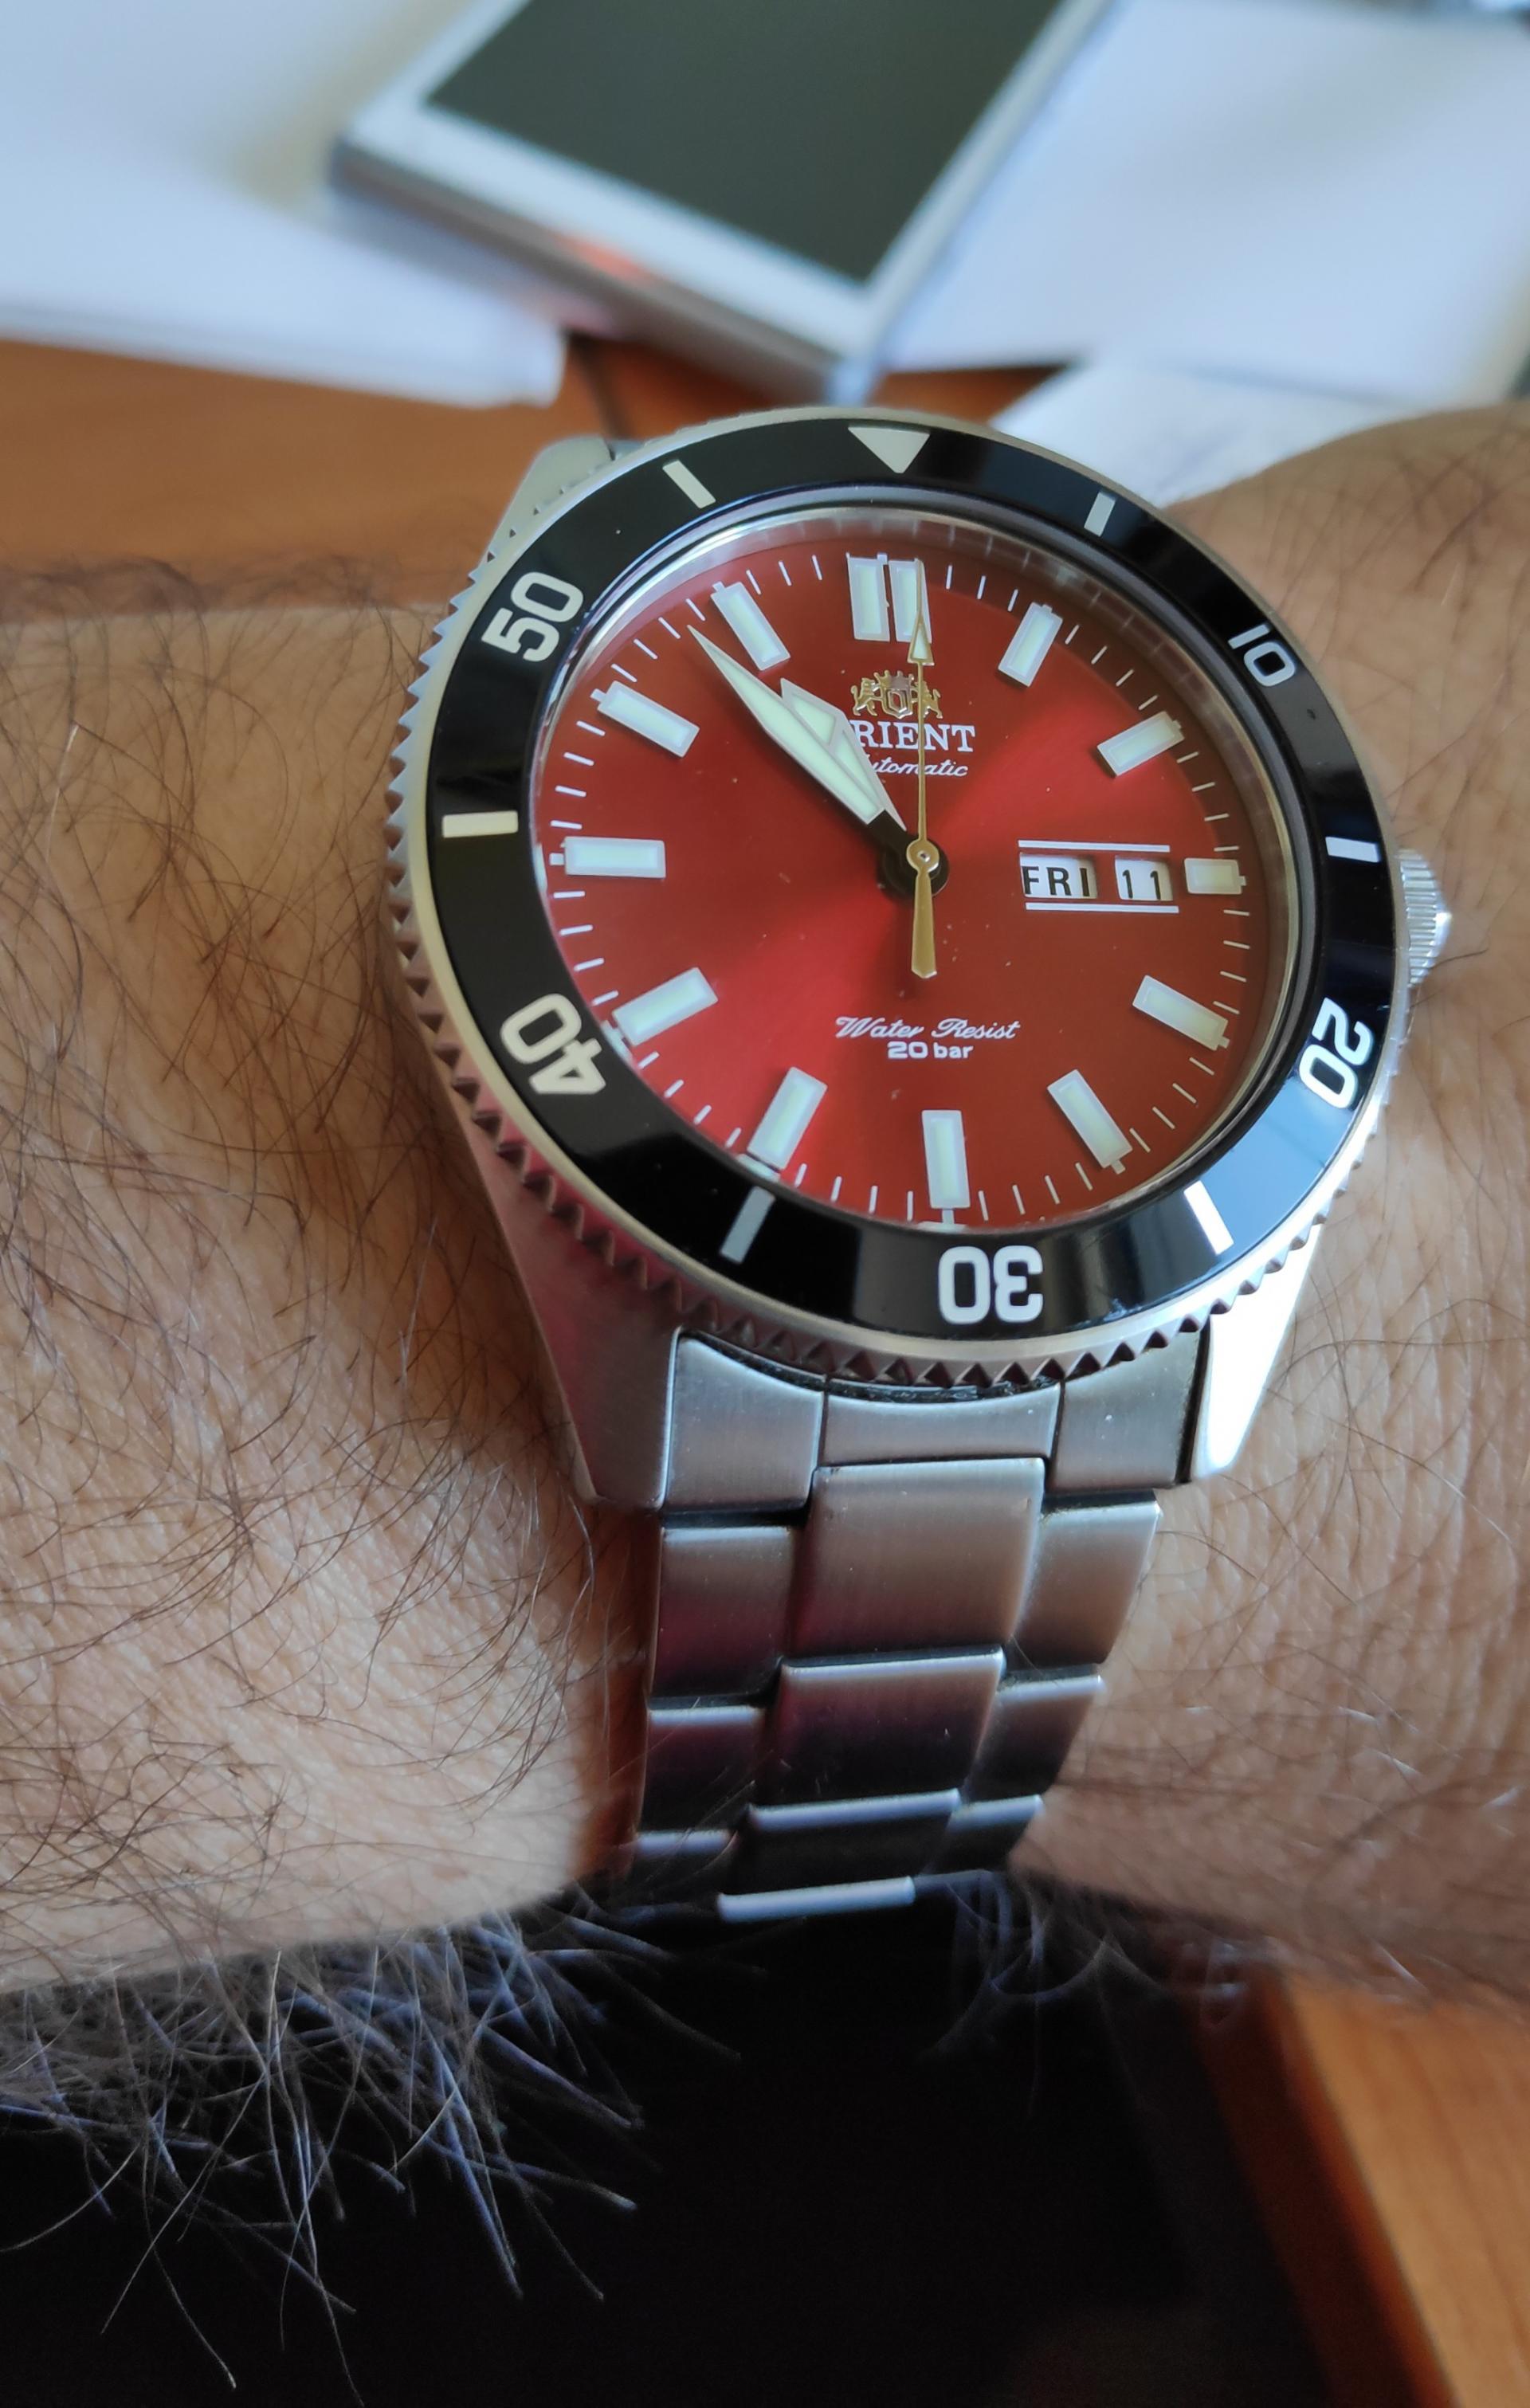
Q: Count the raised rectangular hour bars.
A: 13